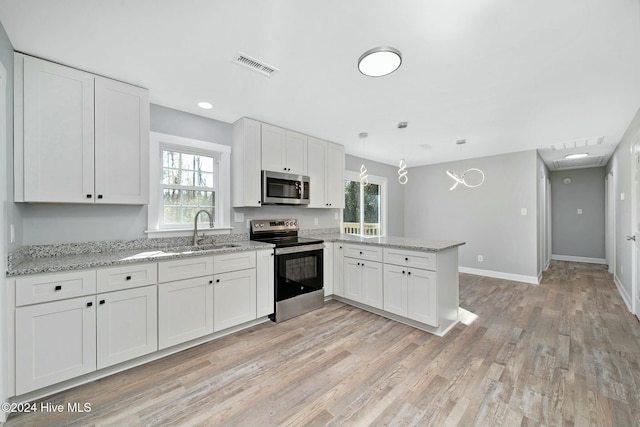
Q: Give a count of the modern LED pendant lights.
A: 3